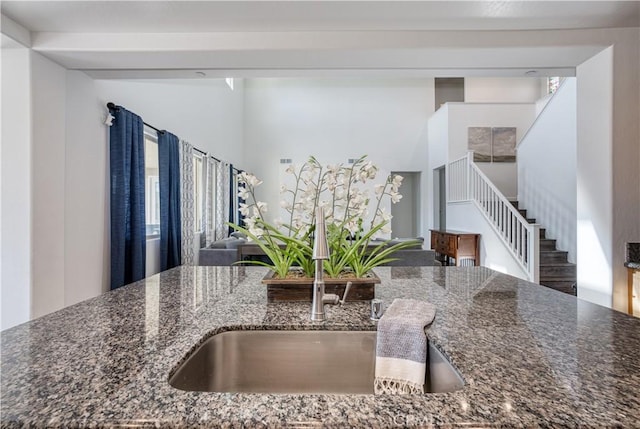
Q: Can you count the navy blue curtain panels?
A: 4